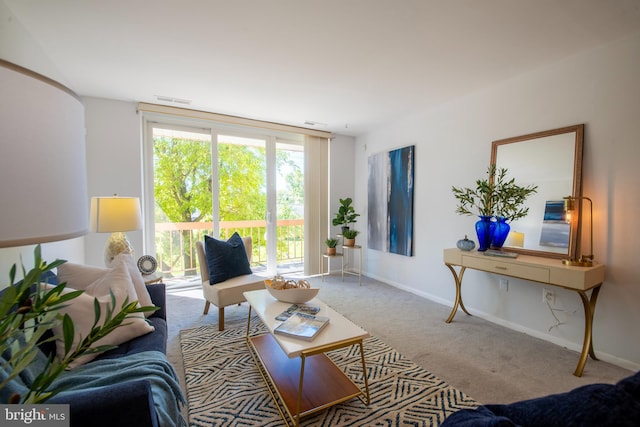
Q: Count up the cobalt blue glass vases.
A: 2